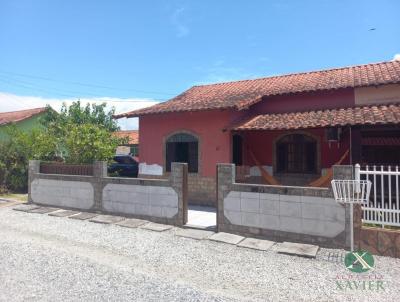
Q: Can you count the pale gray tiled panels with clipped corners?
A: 3